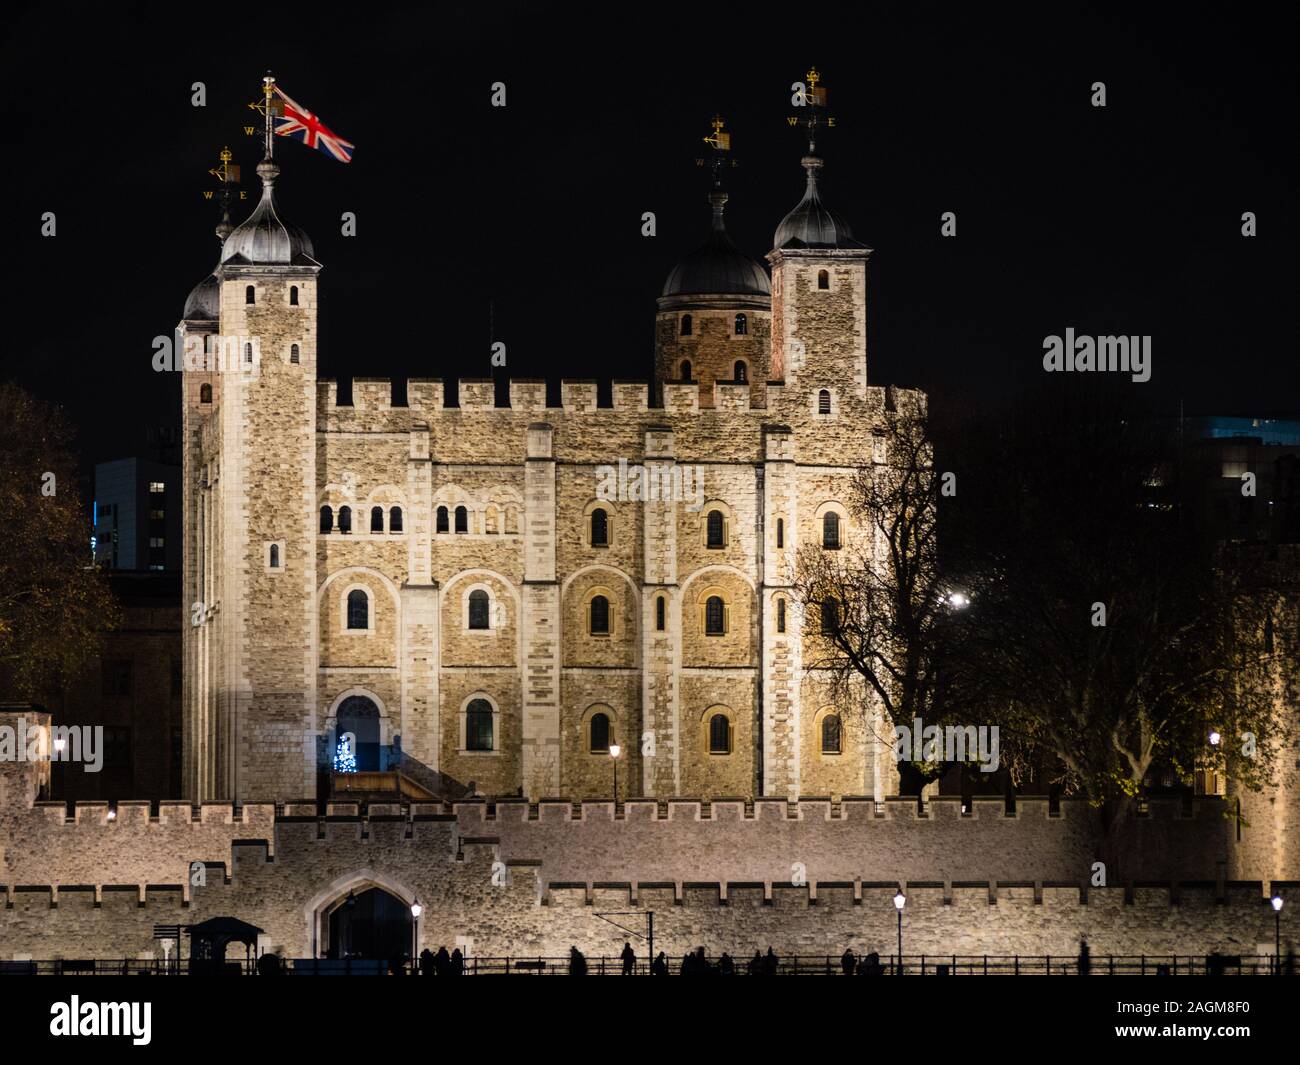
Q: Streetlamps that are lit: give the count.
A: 6